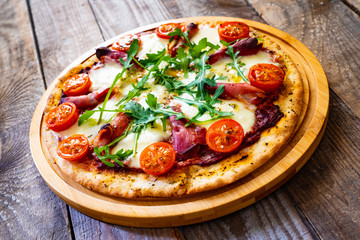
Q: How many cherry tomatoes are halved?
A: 9